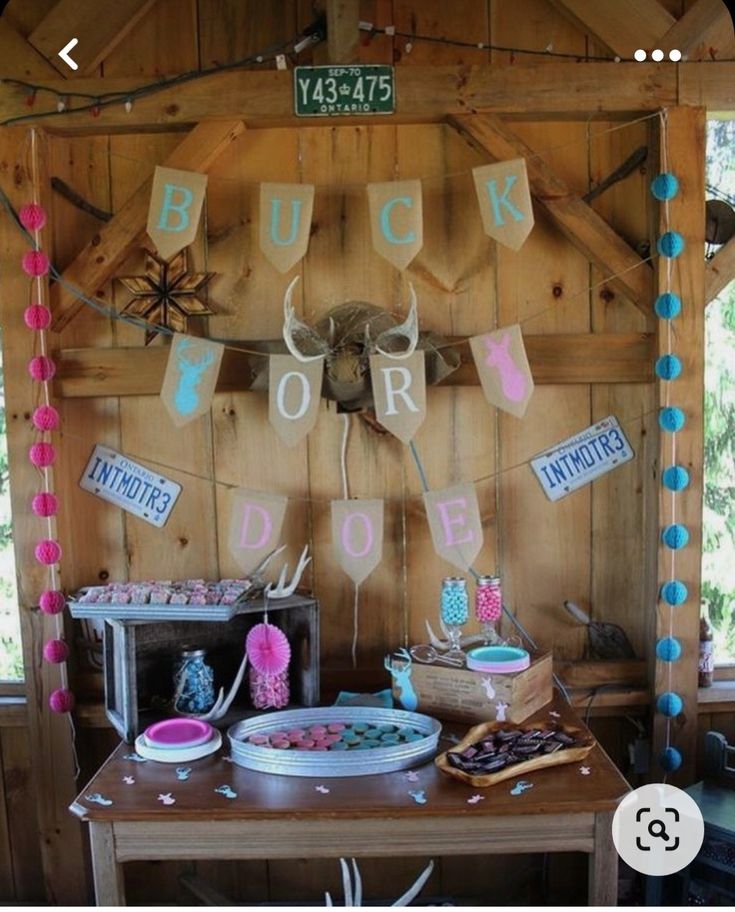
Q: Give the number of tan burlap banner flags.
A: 11